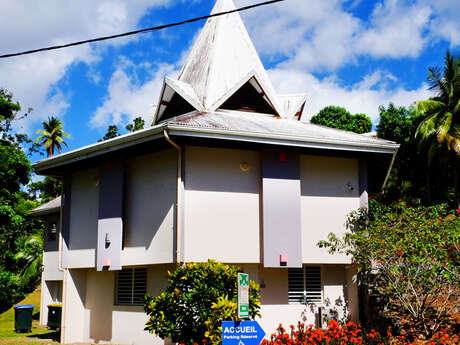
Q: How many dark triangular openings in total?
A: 2